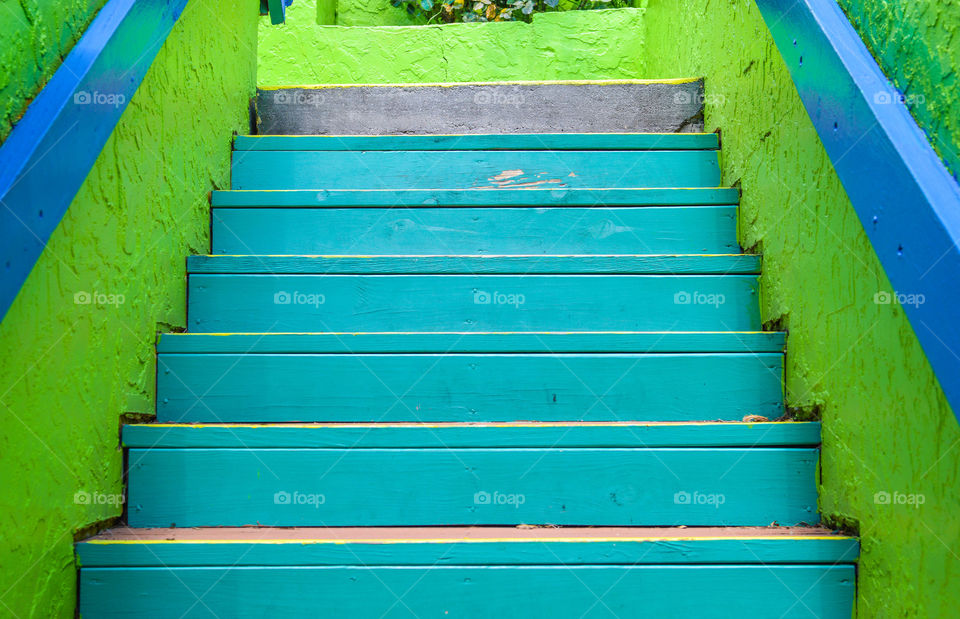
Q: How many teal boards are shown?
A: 12